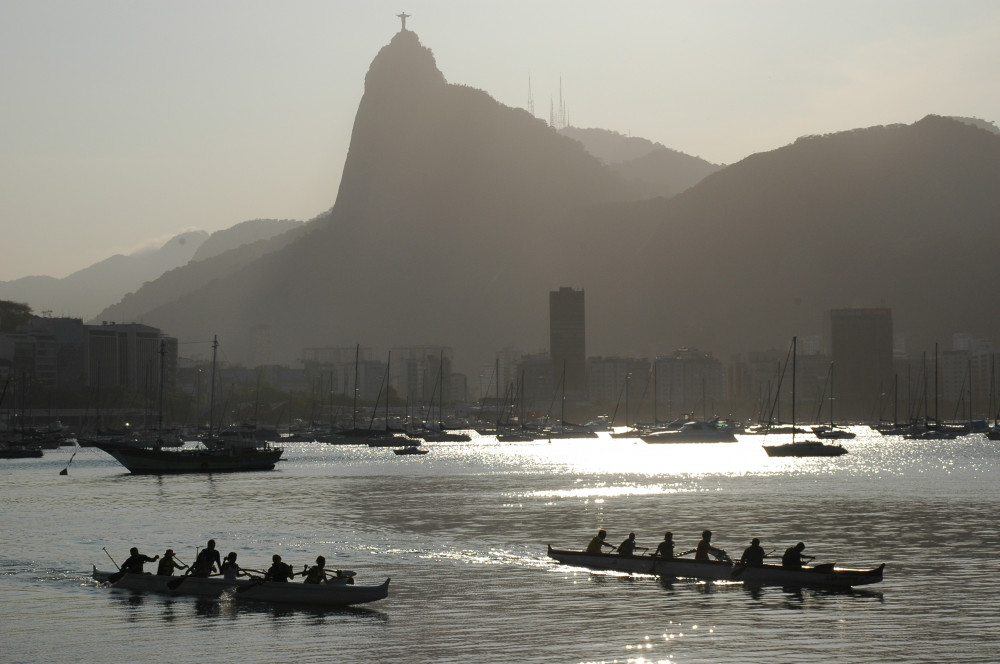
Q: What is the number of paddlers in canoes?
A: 12